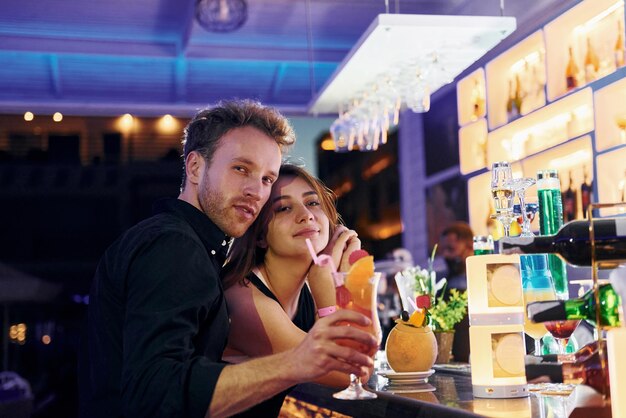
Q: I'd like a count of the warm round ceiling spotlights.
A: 4